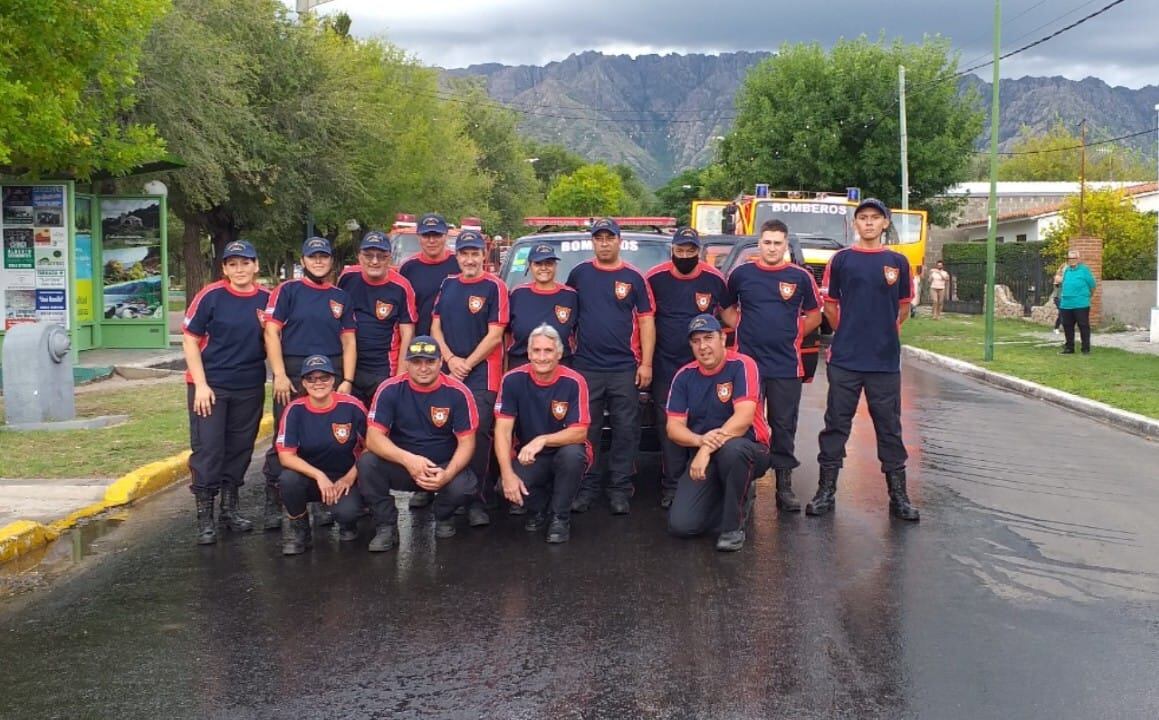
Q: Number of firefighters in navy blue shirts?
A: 14